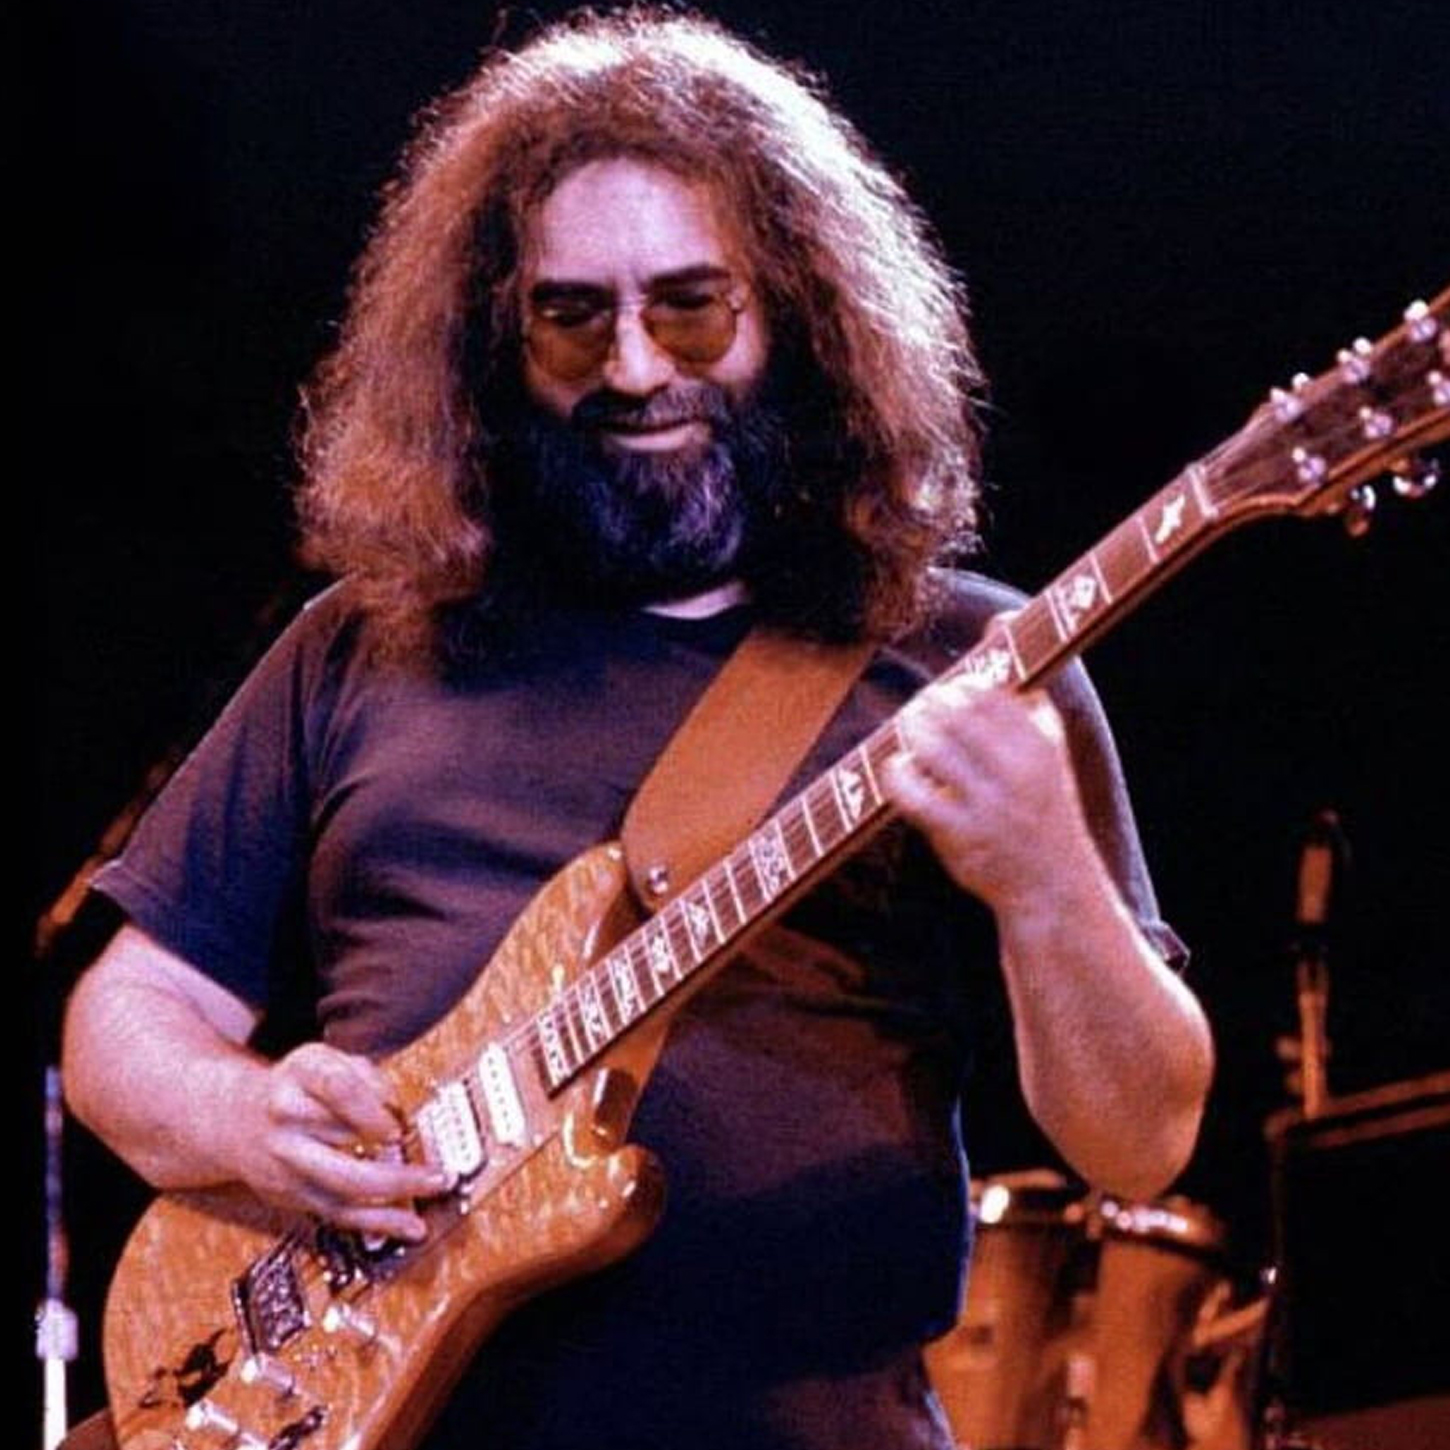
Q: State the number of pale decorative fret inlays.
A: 10